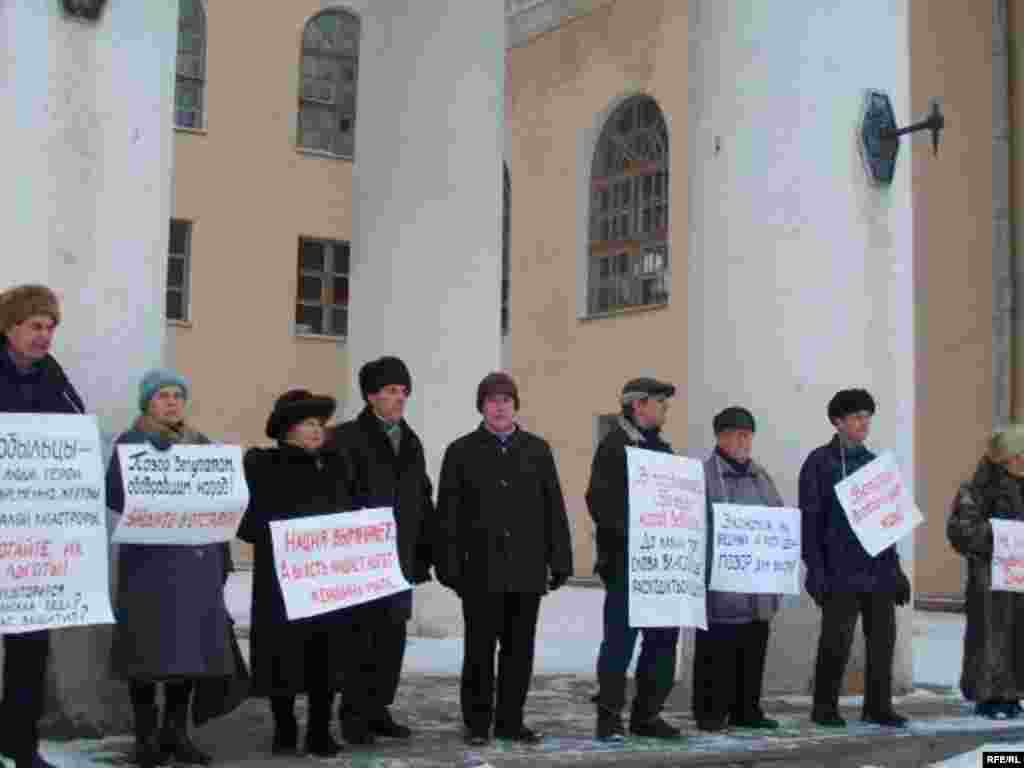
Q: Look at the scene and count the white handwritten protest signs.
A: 7